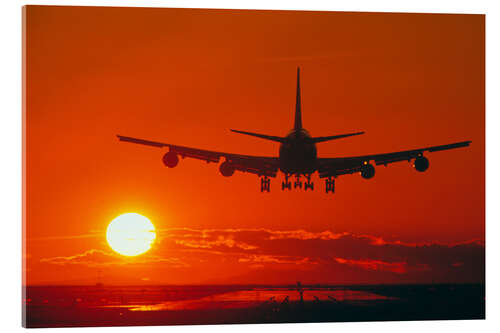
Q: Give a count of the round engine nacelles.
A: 4